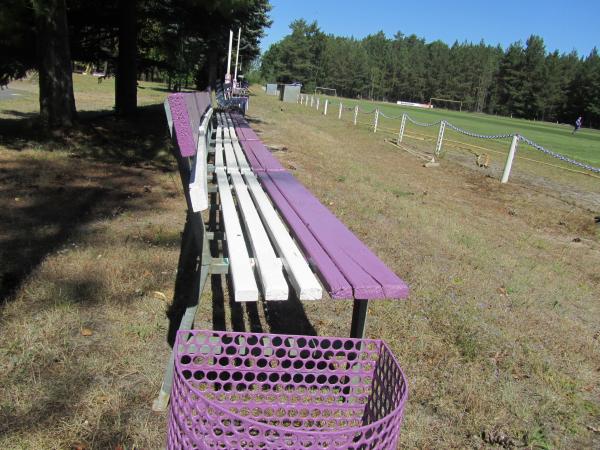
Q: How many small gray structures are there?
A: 2